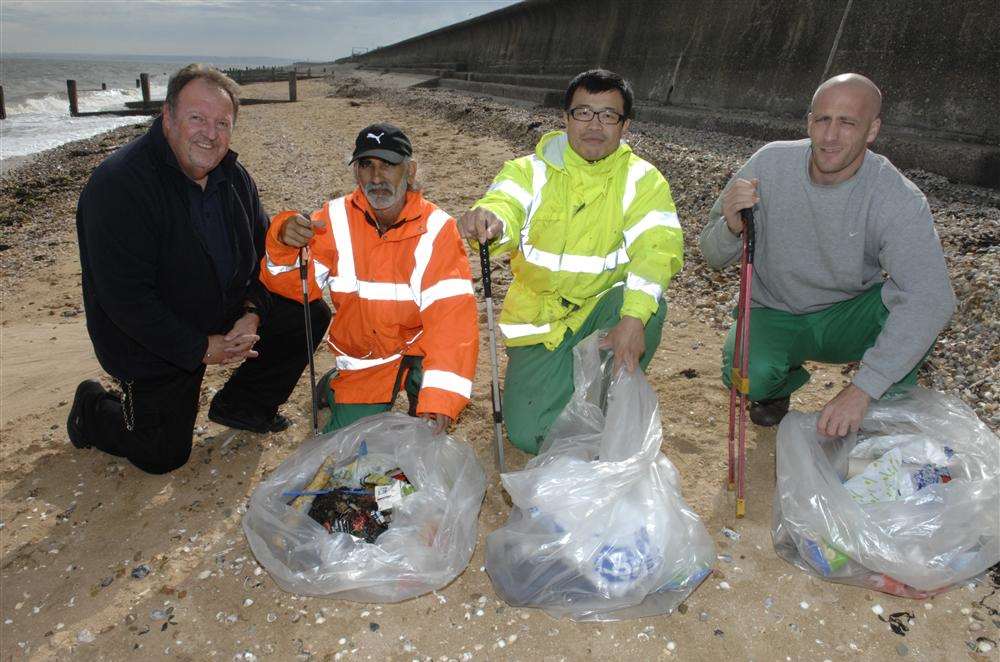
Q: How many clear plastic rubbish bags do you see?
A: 3